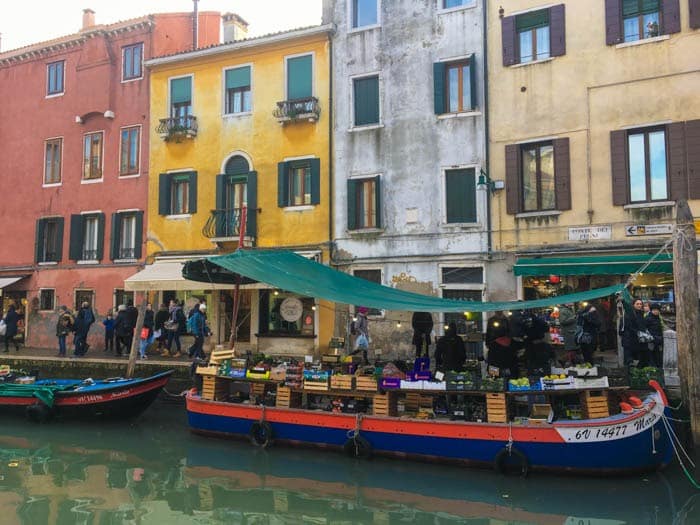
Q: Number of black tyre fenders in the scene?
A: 4